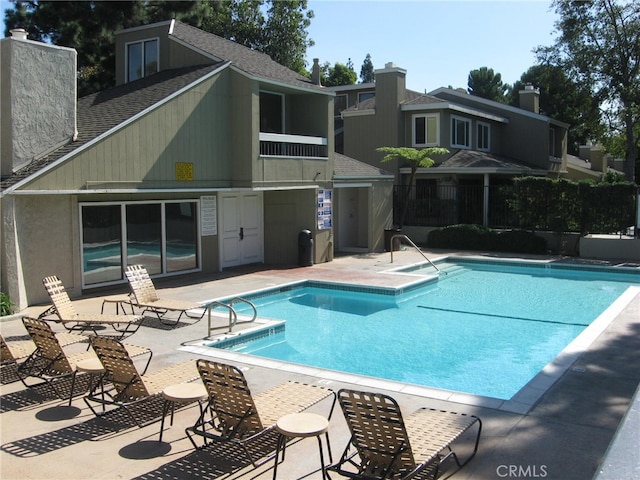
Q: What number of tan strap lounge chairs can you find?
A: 7